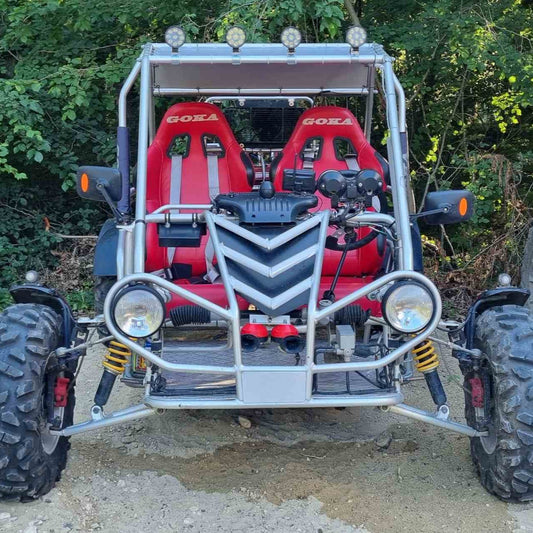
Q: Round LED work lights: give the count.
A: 4